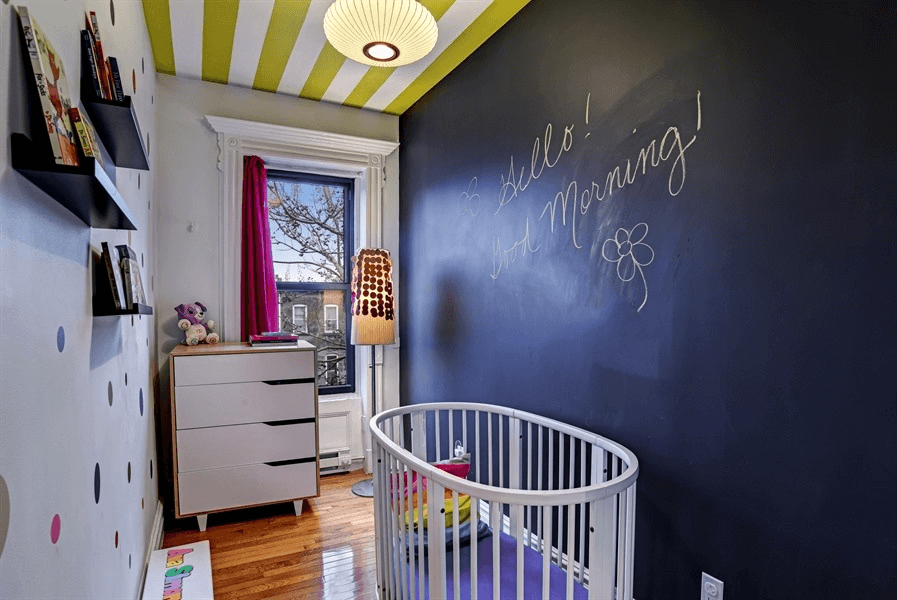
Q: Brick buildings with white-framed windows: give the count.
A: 1